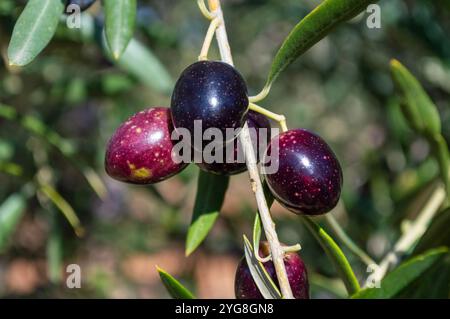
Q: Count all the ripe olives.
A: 5